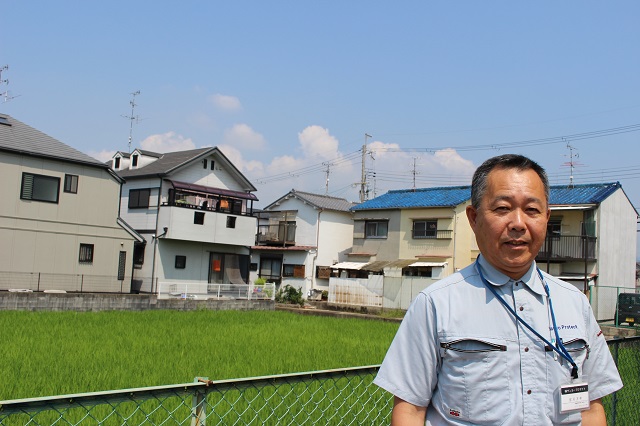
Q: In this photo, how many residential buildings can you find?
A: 5